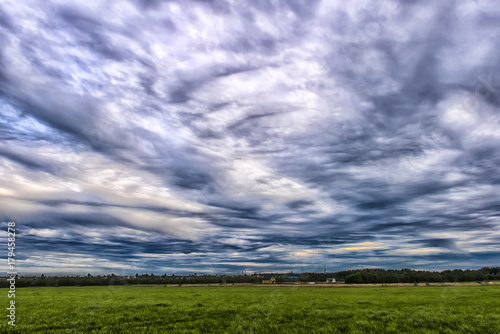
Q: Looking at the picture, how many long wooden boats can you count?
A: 0